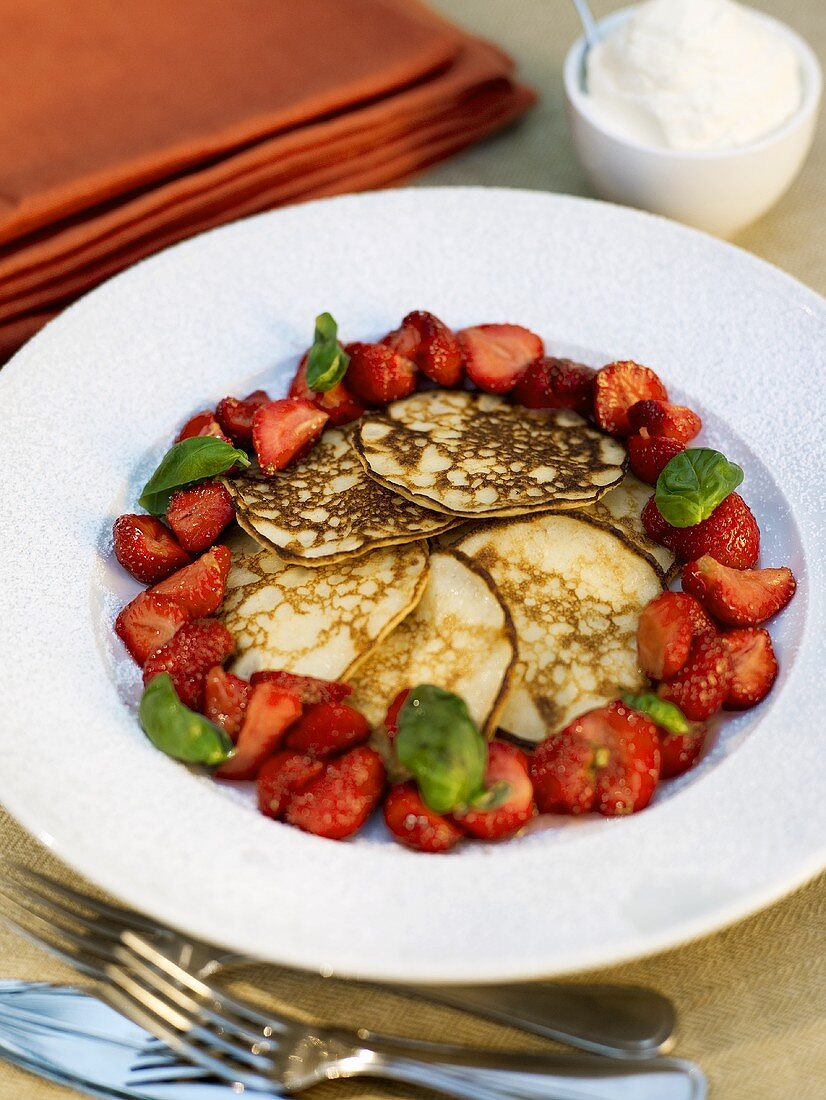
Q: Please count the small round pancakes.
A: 6